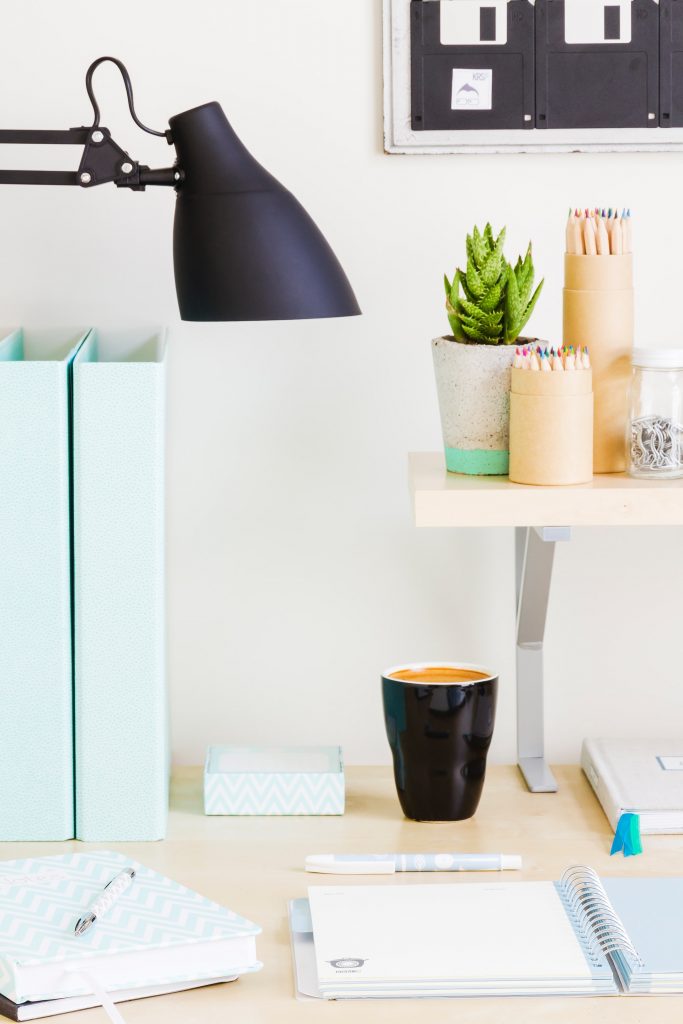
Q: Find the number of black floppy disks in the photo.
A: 3